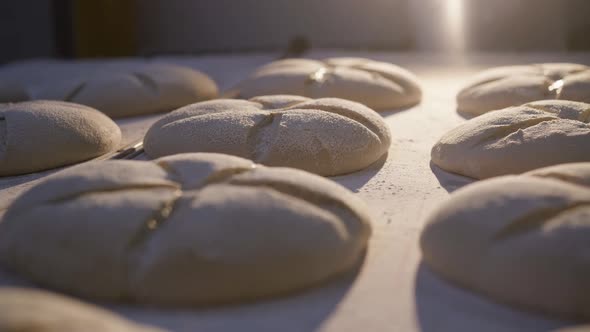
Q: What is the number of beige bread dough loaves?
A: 9